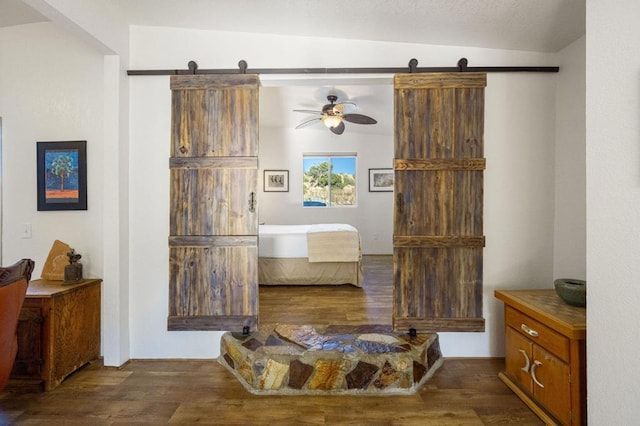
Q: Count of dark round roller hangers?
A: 4